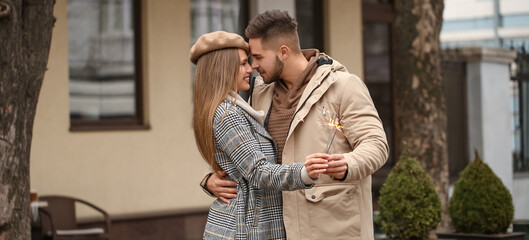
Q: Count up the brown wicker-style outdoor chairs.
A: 1